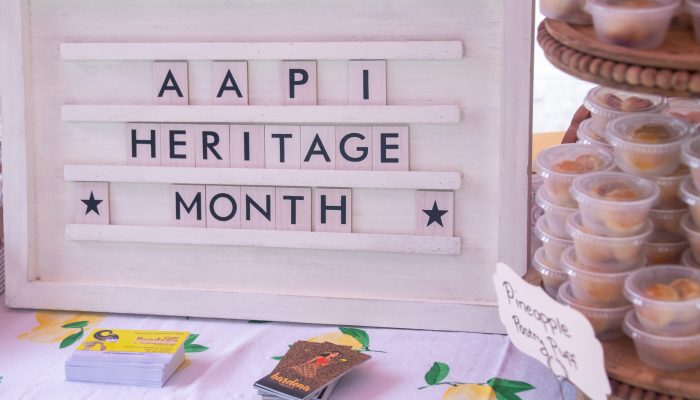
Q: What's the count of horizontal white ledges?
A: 4